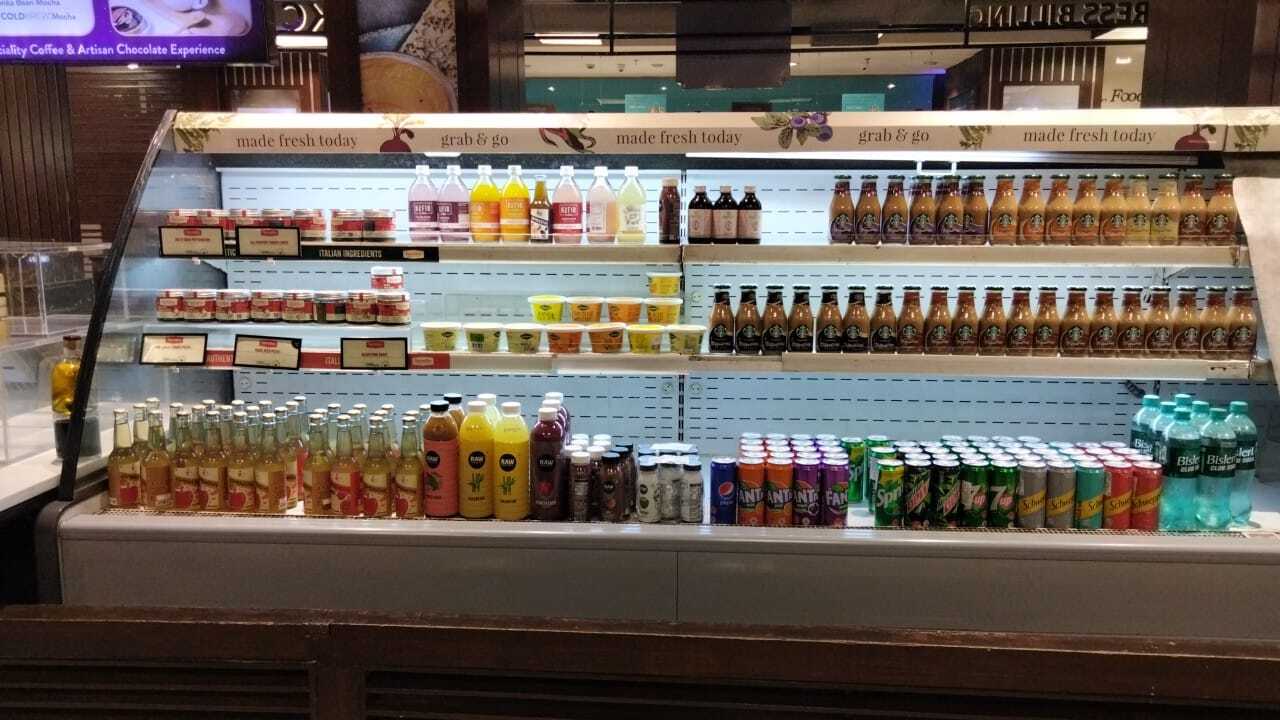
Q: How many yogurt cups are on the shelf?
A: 12